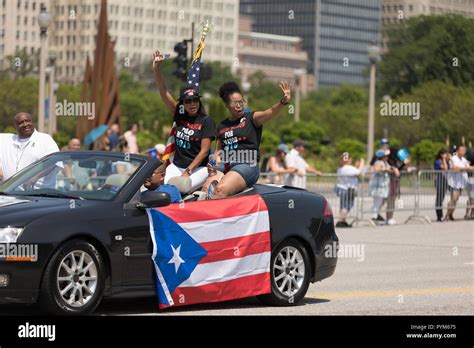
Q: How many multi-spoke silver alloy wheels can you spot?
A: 2